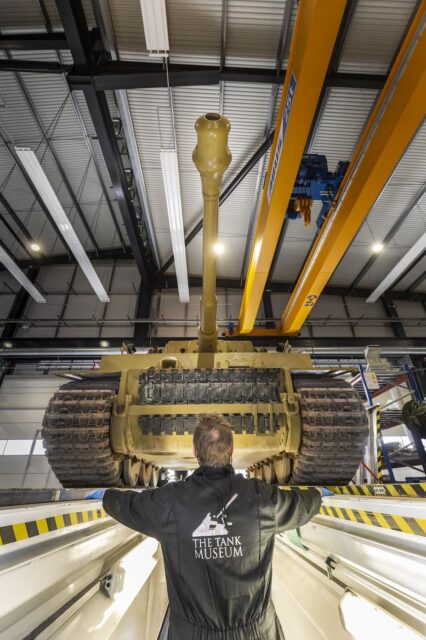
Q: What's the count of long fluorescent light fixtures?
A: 5